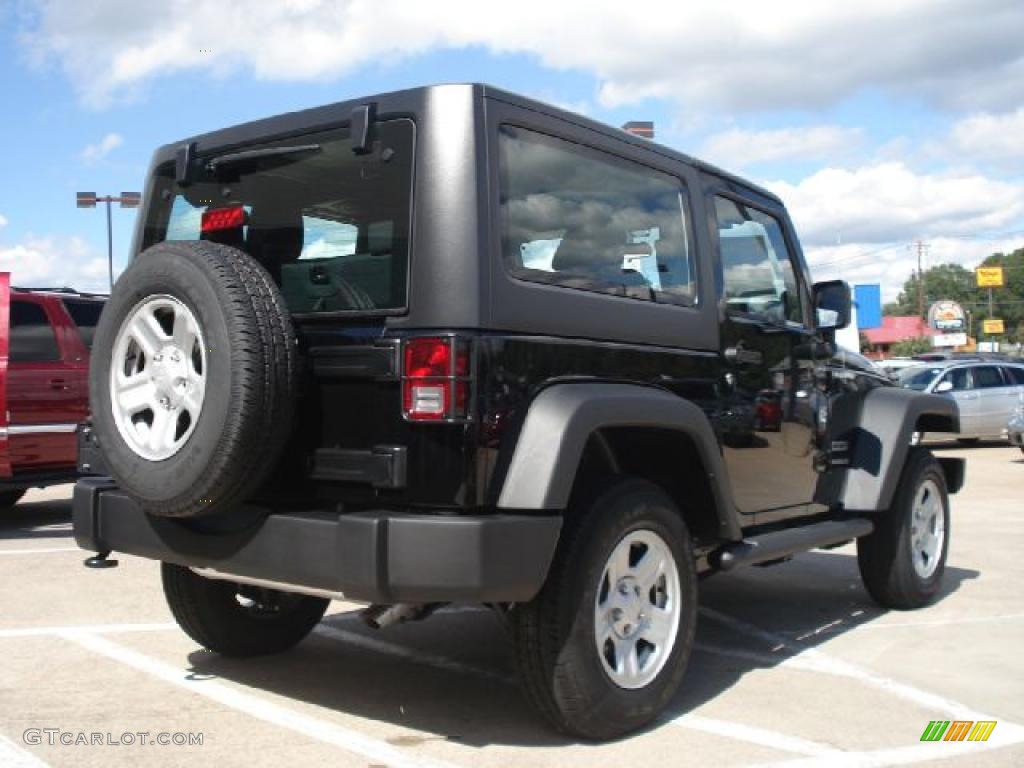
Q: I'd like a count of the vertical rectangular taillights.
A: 1